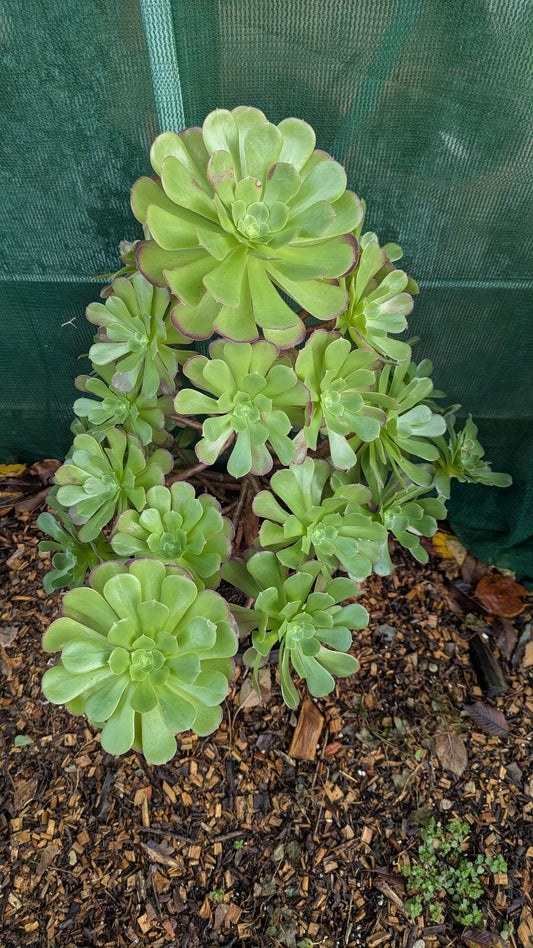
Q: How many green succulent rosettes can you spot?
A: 15